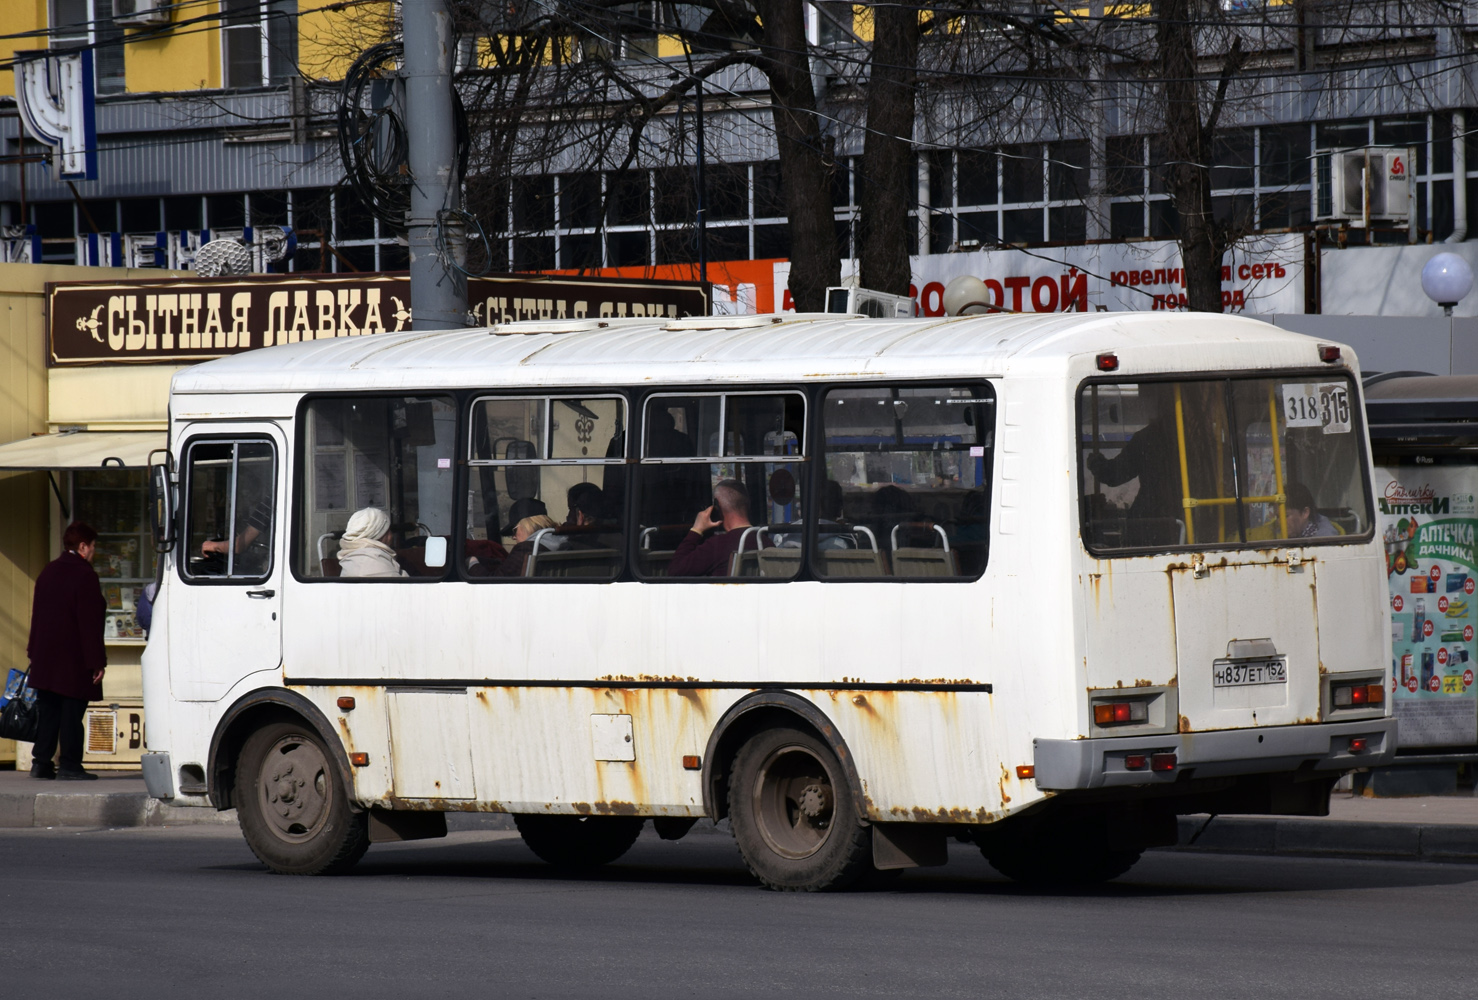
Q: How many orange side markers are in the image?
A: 4